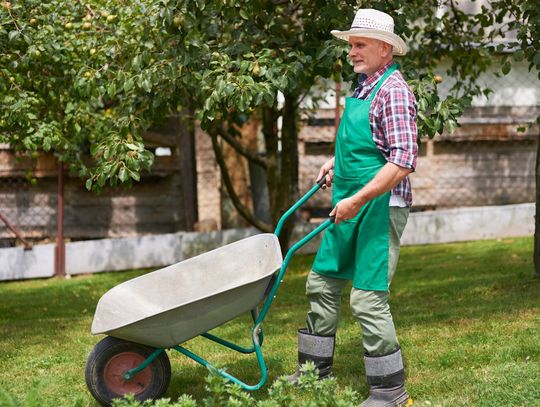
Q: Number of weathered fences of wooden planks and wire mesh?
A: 1